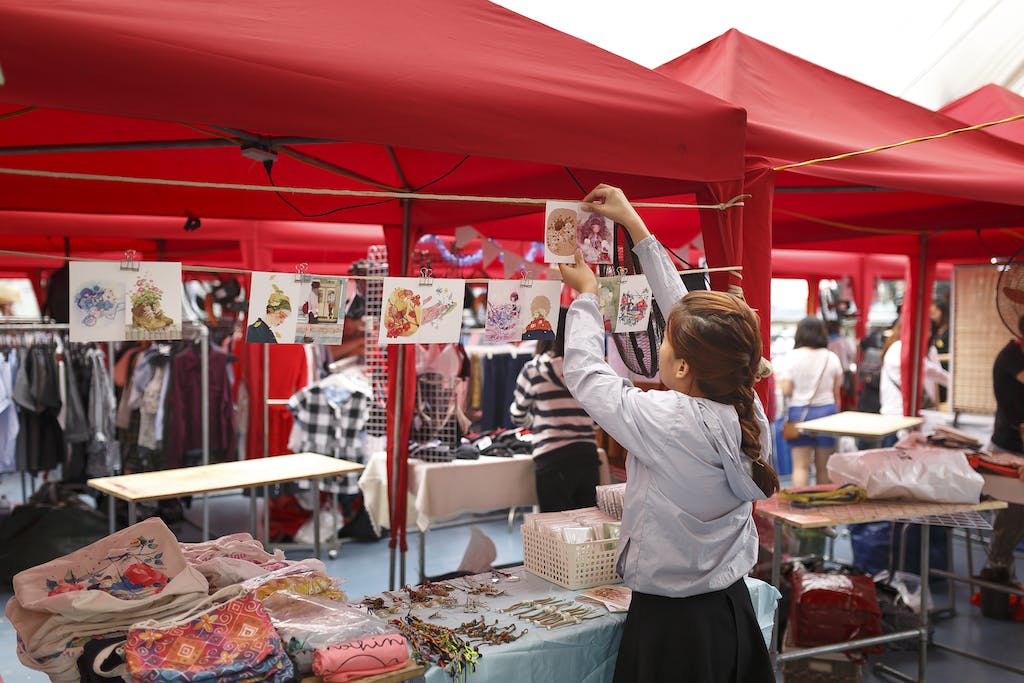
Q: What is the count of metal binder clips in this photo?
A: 5